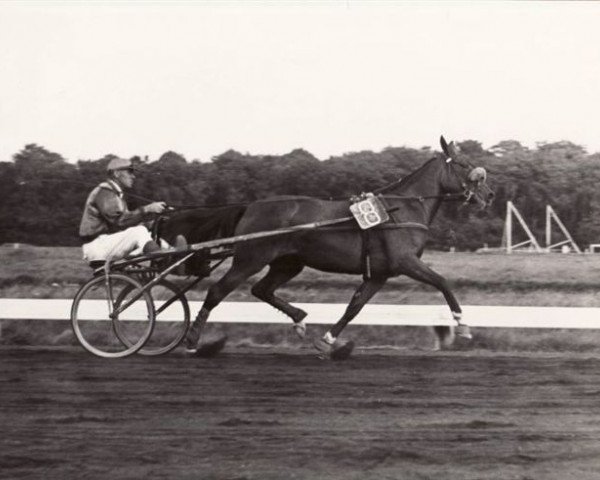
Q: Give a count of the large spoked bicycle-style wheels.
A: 2